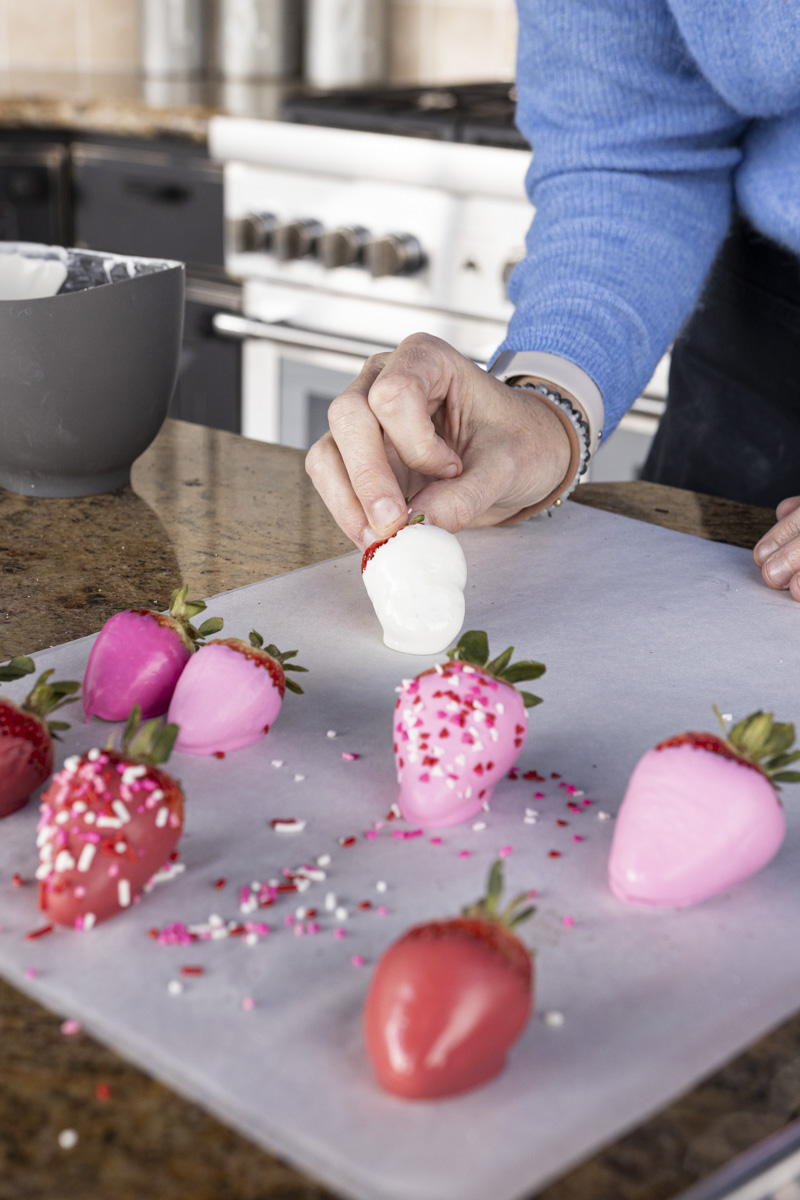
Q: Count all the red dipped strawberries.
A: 3